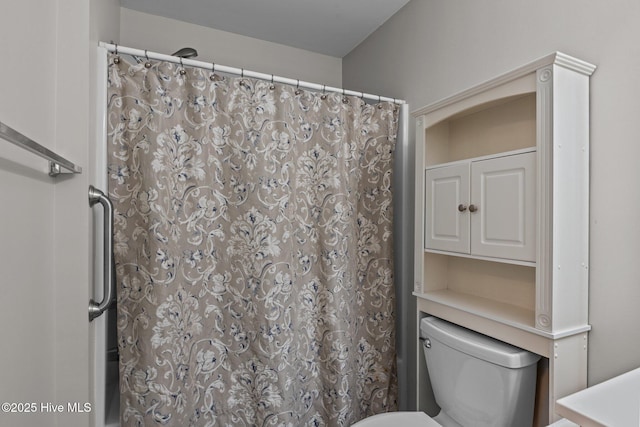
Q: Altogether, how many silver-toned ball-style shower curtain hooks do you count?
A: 12